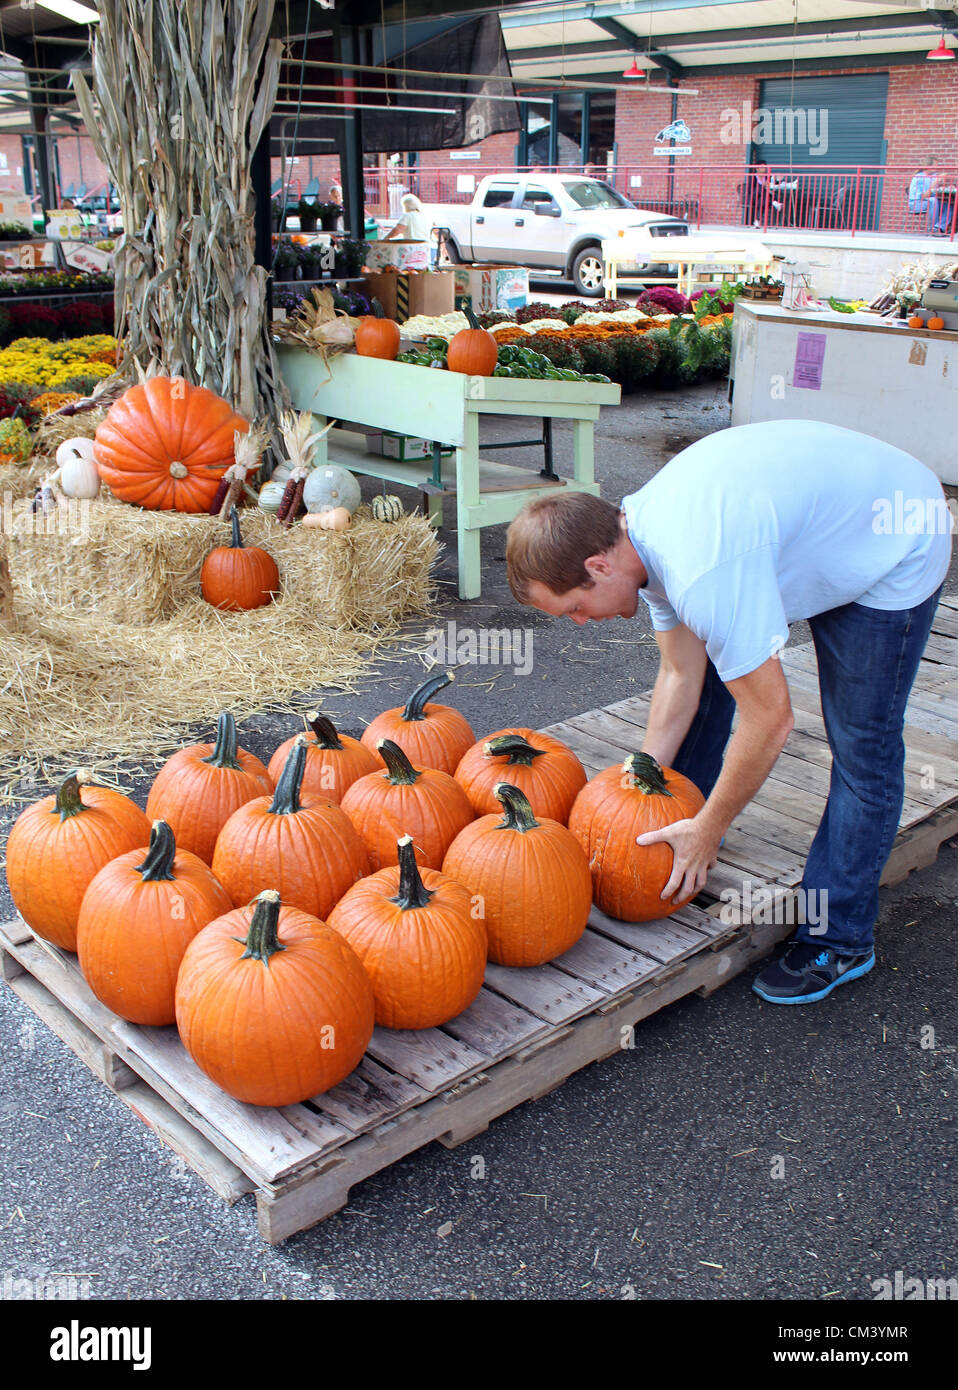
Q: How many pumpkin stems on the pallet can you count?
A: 12